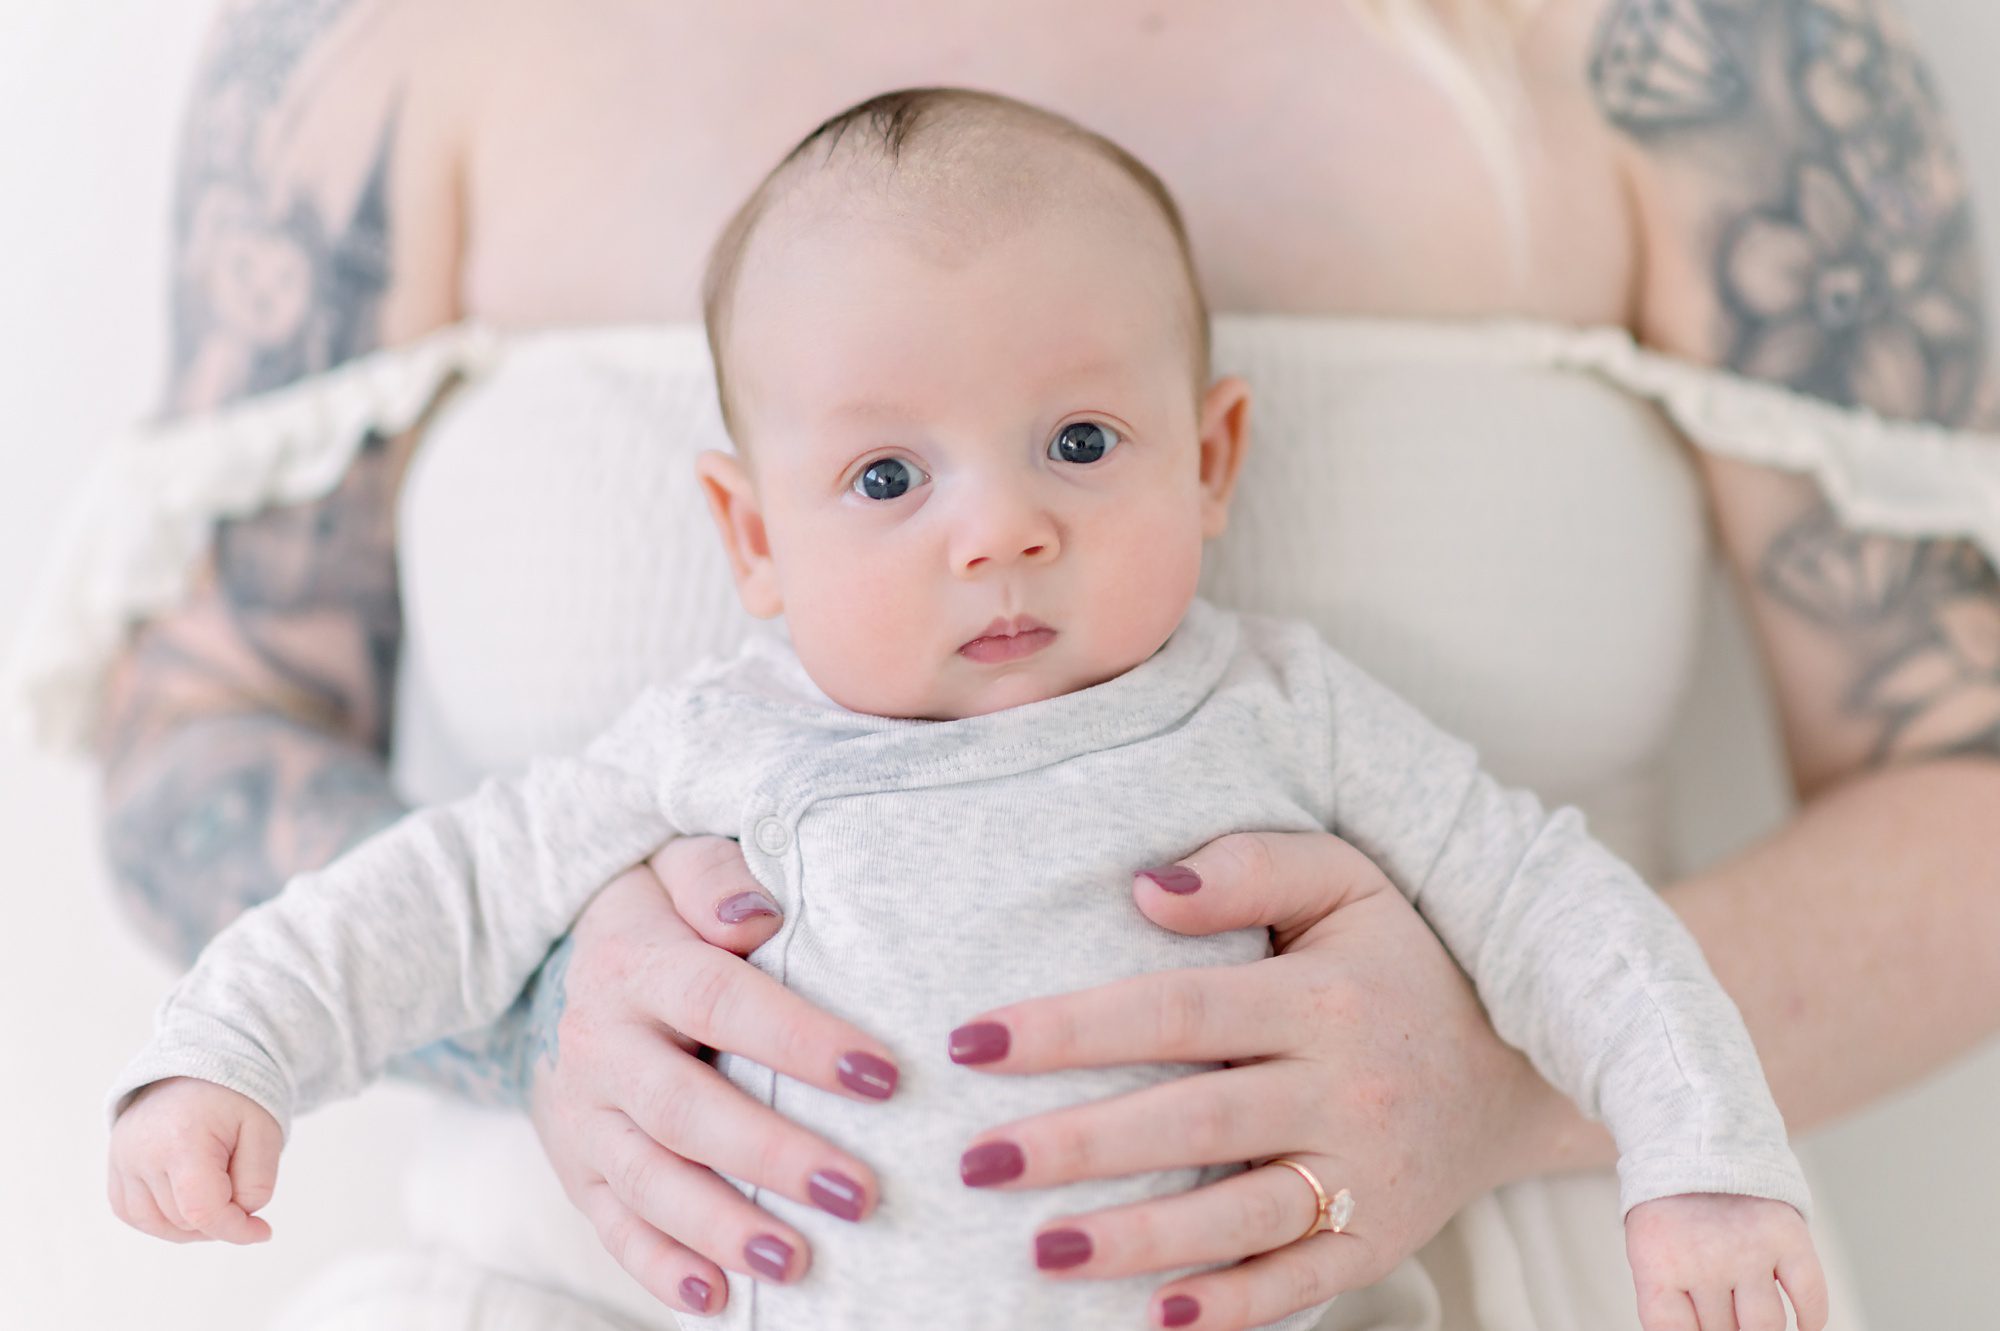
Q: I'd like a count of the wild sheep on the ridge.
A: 0